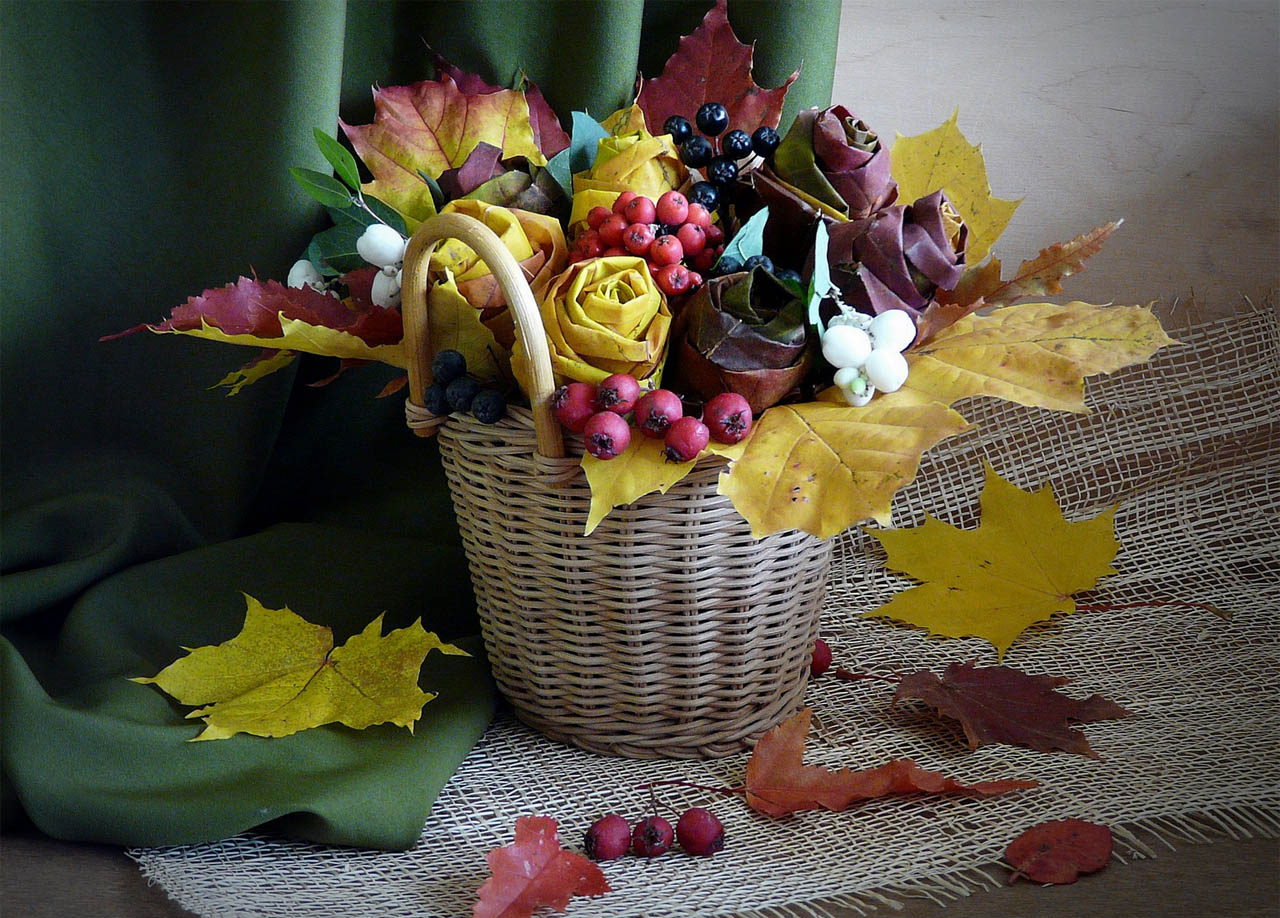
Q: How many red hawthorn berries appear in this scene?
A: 10